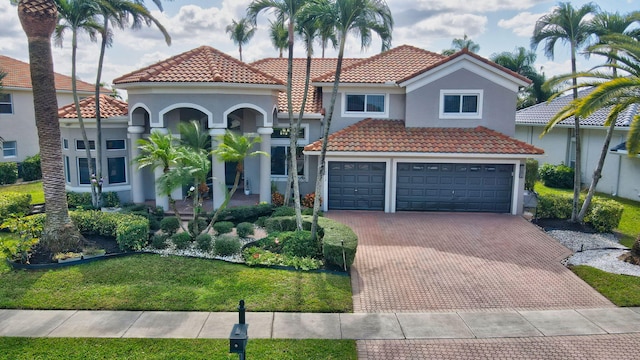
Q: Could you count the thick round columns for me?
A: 4